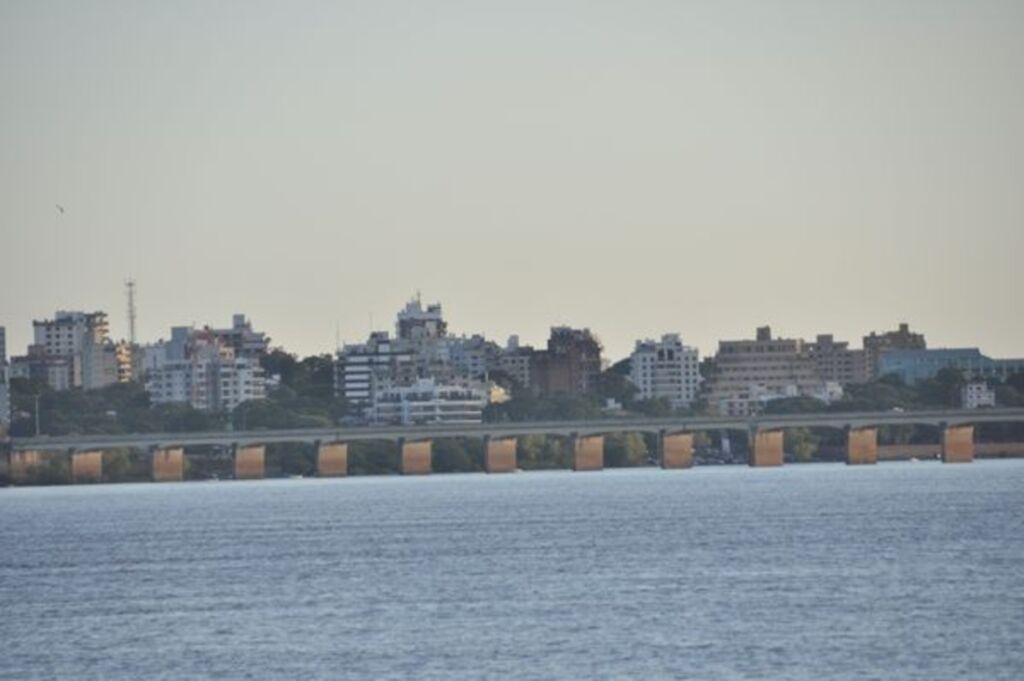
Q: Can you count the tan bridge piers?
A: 12